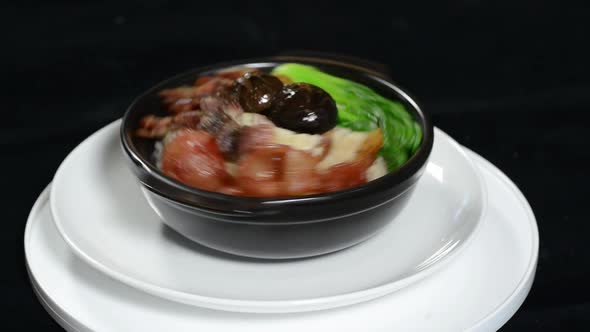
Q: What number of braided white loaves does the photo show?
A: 0